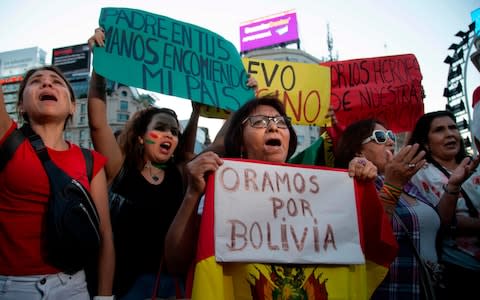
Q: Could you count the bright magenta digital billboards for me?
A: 1